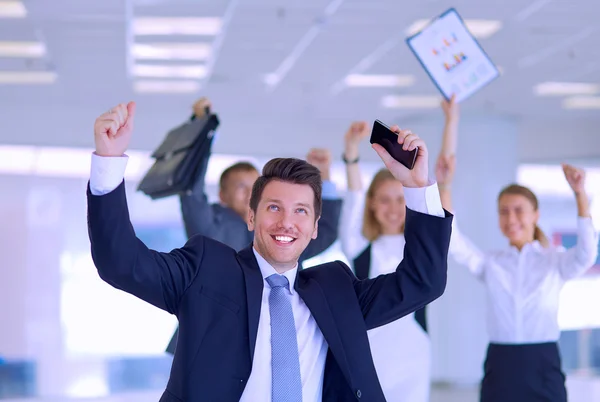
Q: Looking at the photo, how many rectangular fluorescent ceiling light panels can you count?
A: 12